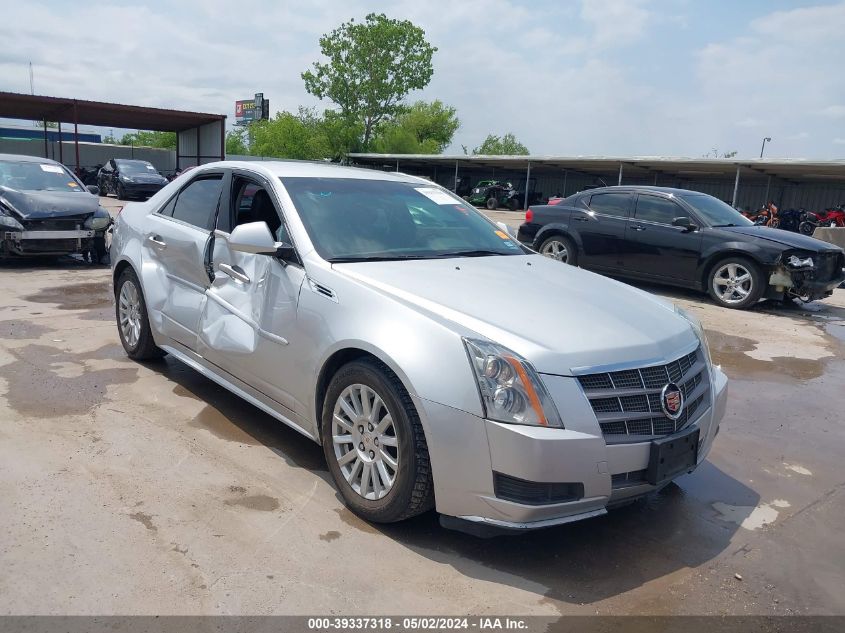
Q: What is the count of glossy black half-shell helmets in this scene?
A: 0